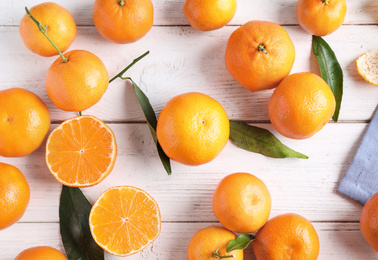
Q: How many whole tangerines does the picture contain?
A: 15